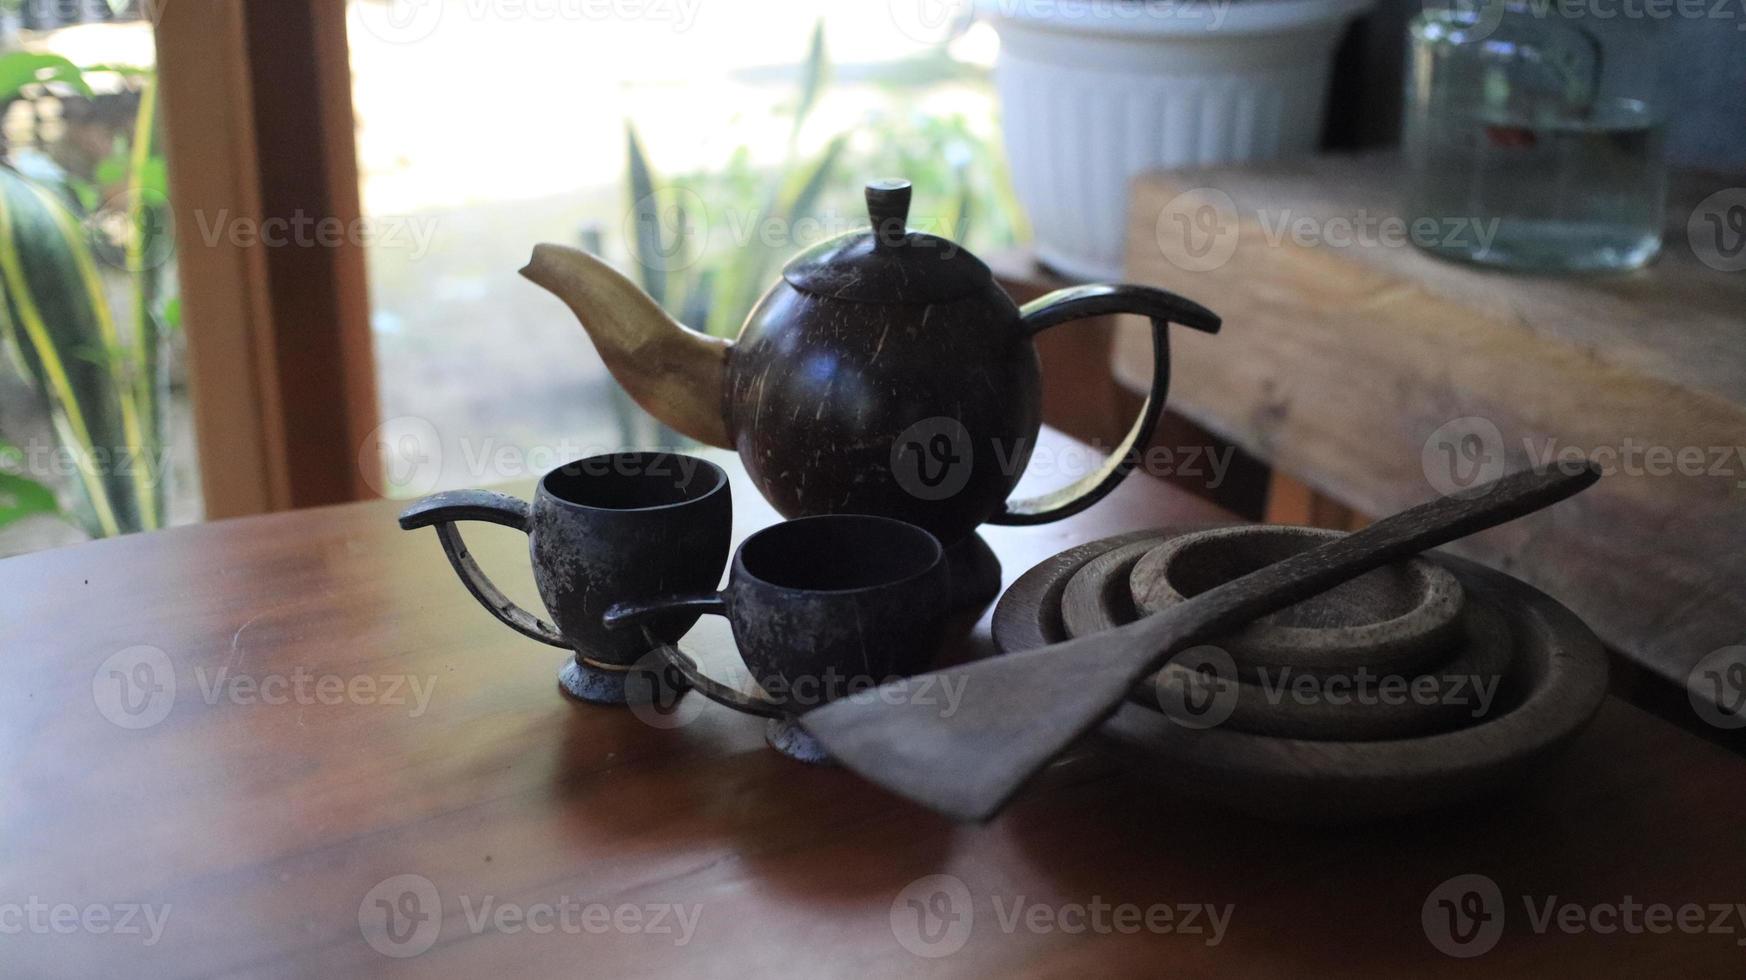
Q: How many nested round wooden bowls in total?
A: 3